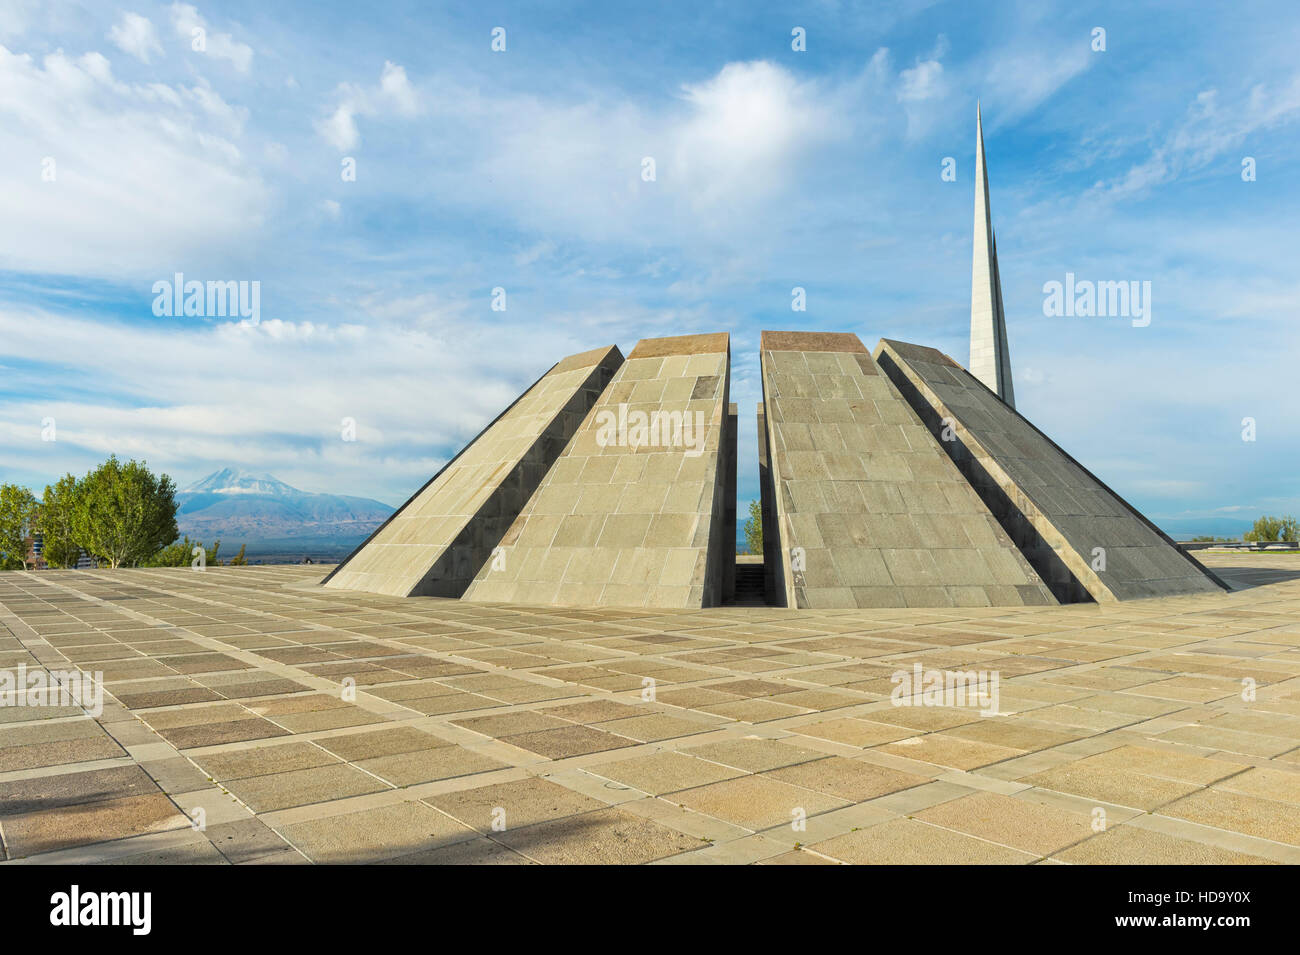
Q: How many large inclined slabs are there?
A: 4